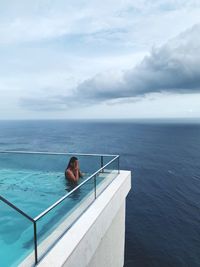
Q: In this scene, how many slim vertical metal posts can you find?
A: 4